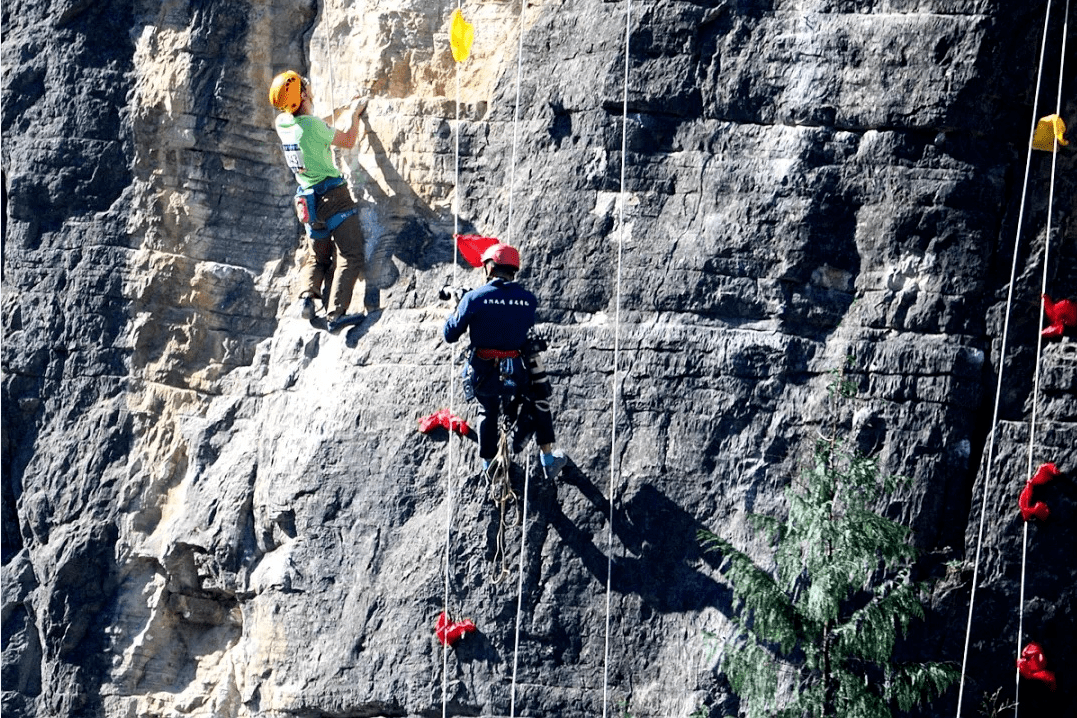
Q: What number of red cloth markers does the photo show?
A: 6